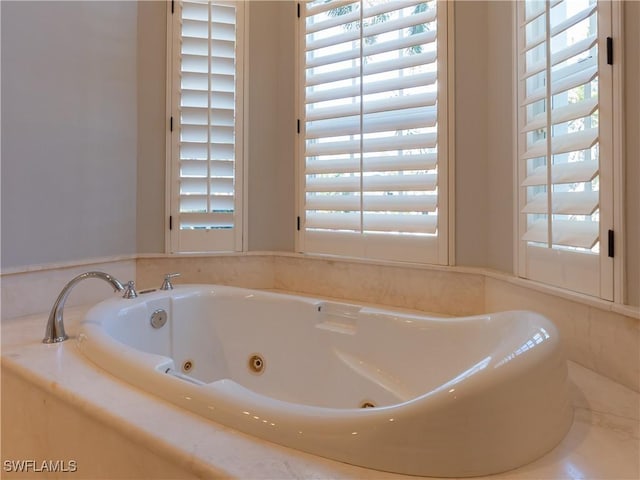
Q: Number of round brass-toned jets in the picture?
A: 3